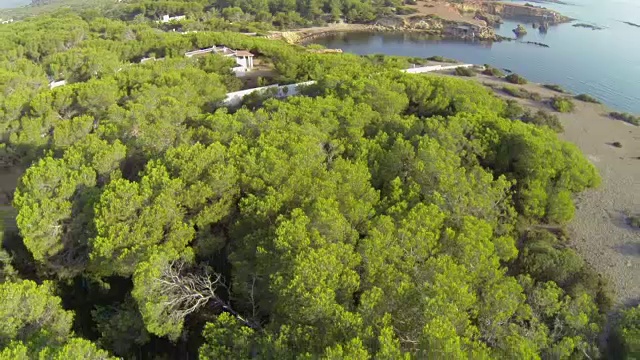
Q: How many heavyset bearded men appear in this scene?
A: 0